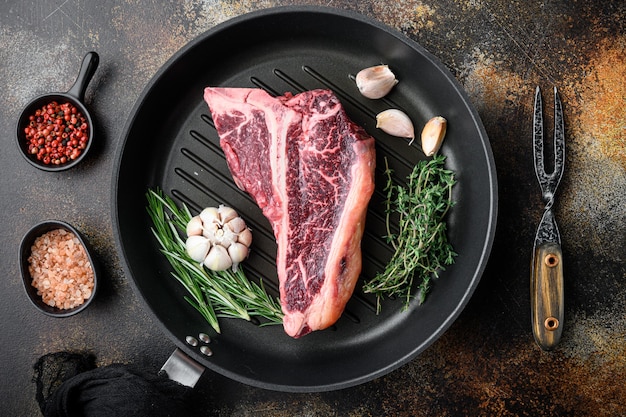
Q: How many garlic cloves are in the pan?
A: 3